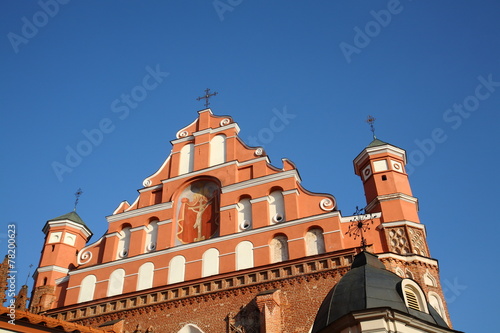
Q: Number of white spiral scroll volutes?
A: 6